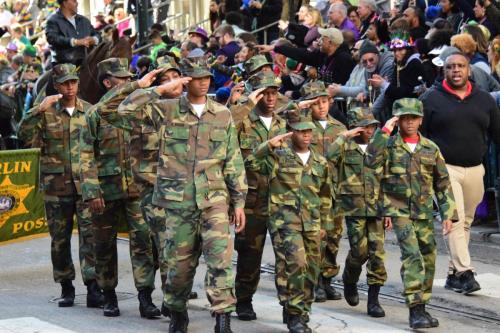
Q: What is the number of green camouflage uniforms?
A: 10